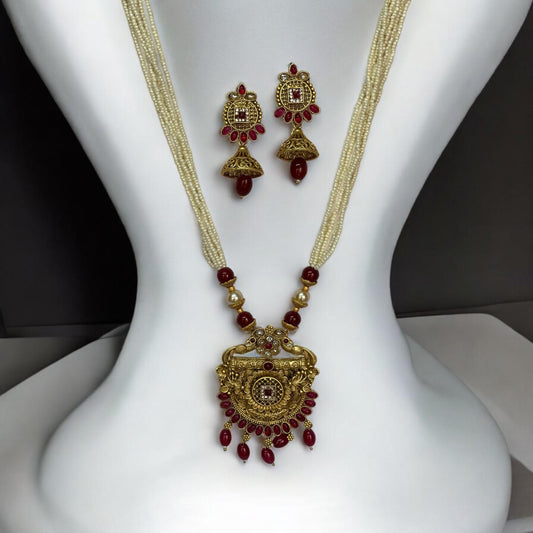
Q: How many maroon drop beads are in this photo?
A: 7